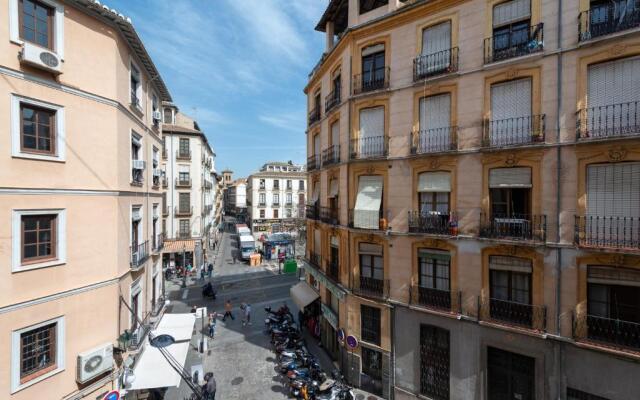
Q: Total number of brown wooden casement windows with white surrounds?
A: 4